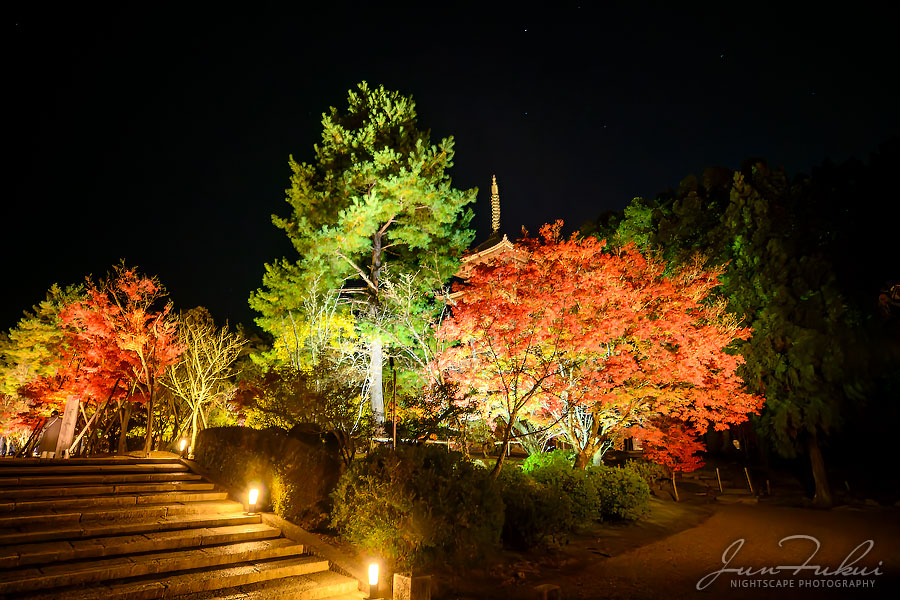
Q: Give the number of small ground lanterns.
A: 3